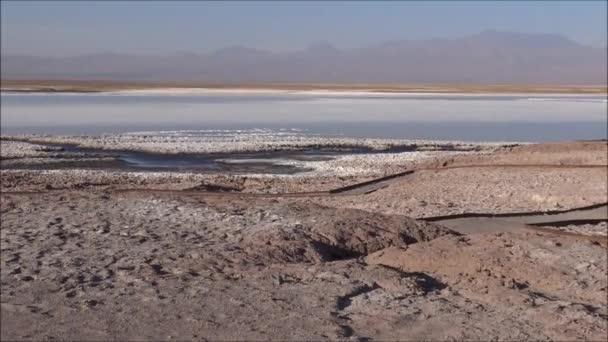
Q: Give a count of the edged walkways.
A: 2